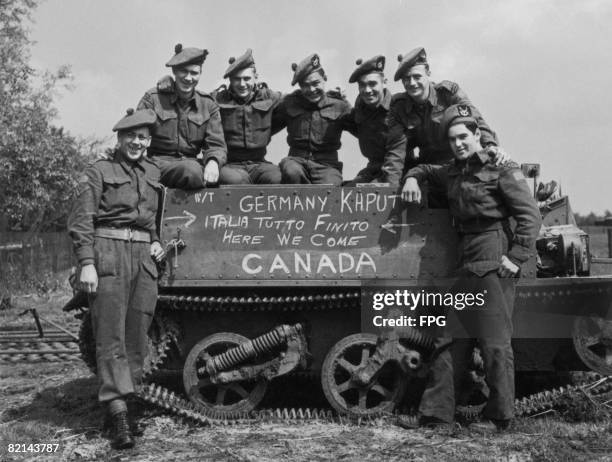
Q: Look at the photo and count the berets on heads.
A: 7